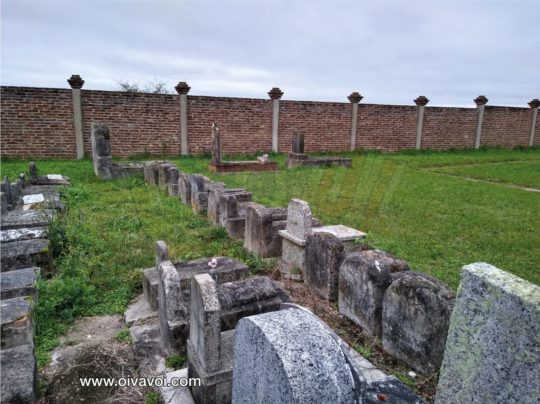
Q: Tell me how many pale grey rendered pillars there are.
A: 7